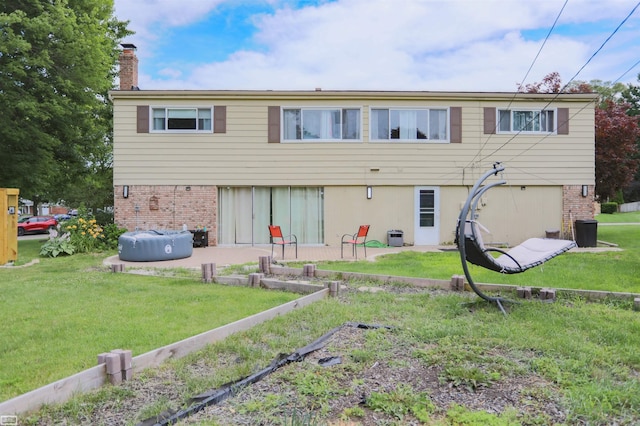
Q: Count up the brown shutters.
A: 6